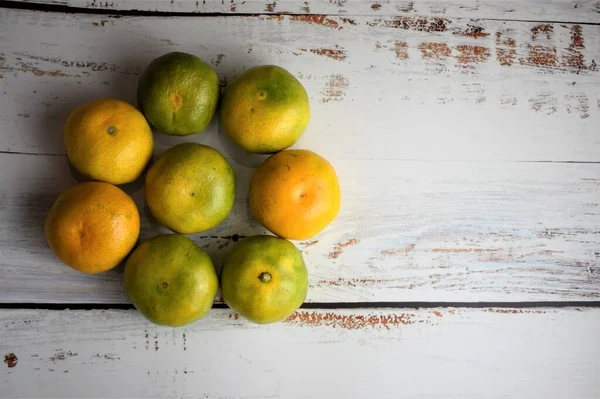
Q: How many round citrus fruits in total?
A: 8